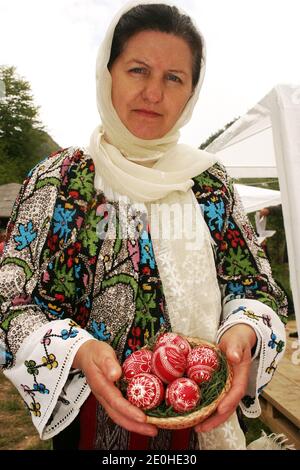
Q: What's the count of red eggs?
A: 6